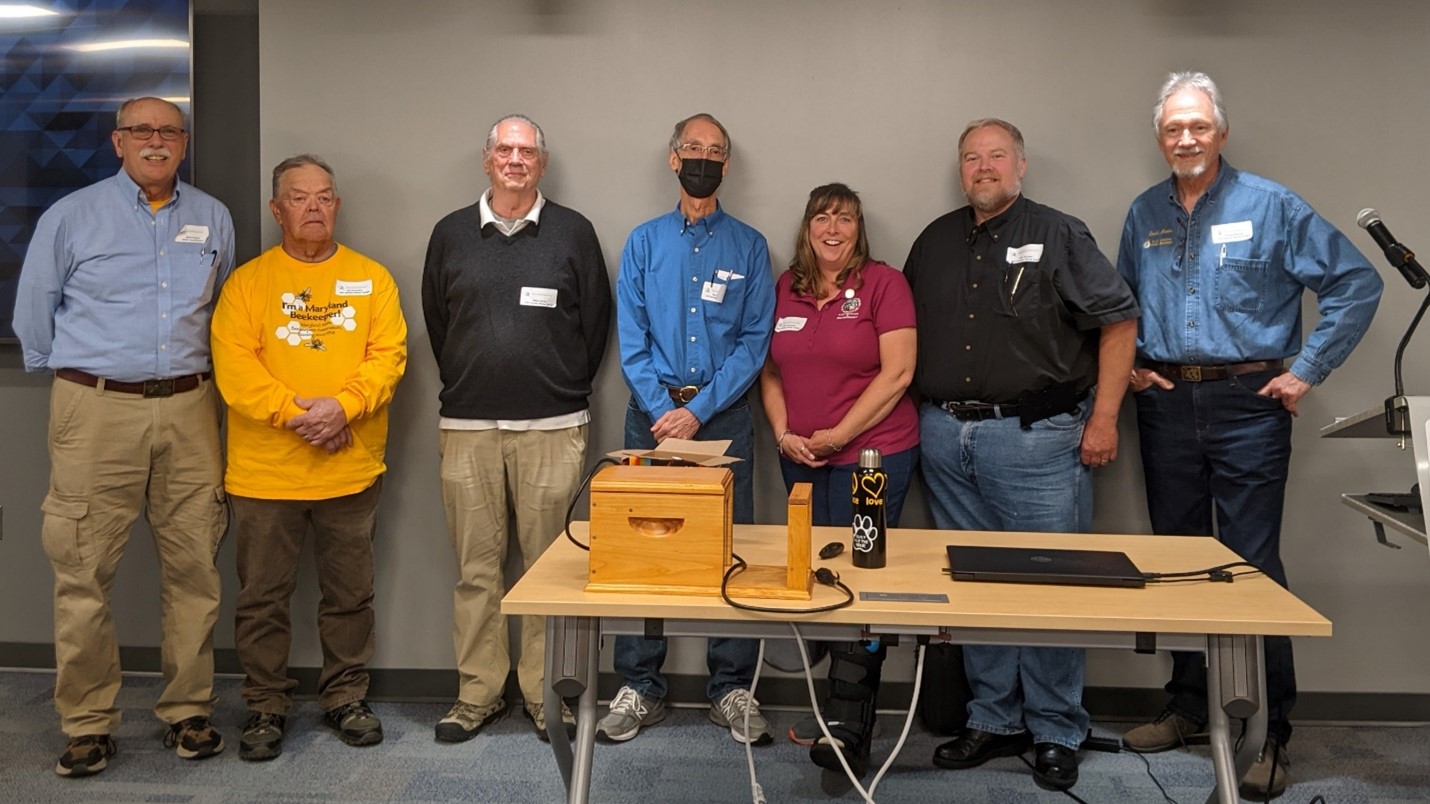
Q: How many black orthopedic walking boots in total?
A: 1